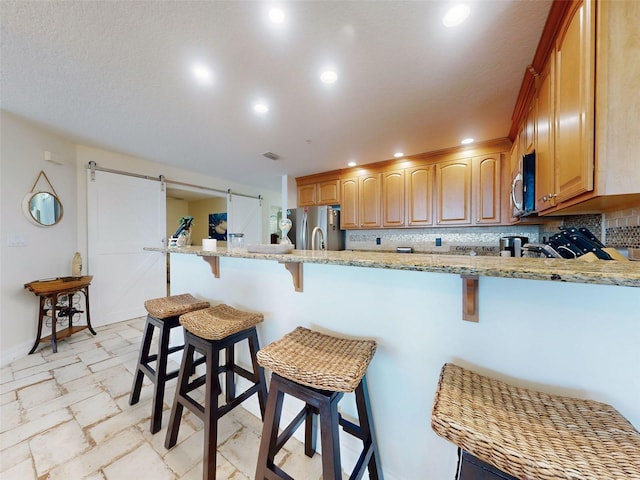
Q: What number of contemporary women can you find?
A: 0